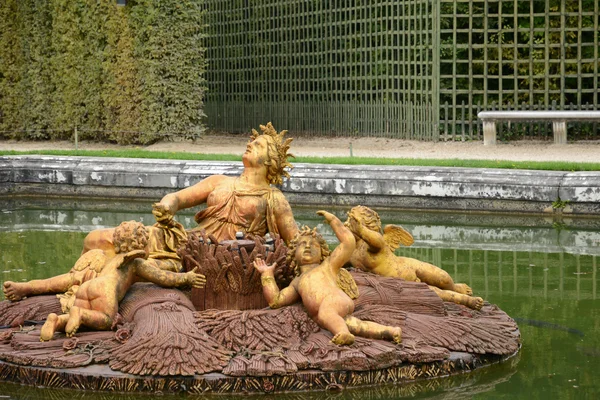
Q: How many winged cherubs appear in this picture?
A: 3